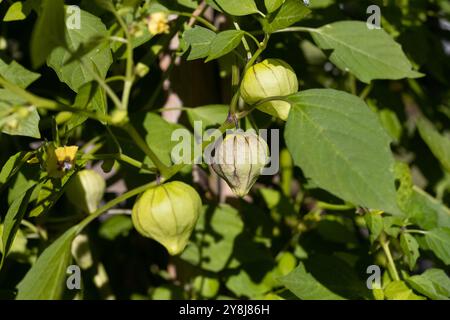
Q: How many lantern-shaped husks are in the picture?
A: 4